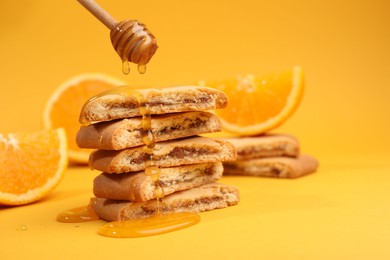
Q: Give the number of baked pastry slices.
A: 7